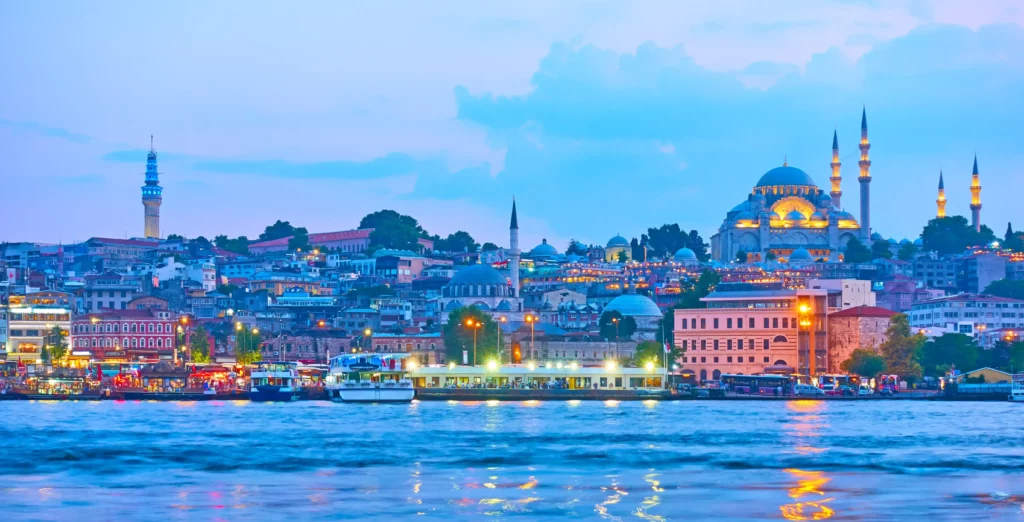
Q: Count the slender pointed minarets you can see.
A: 5